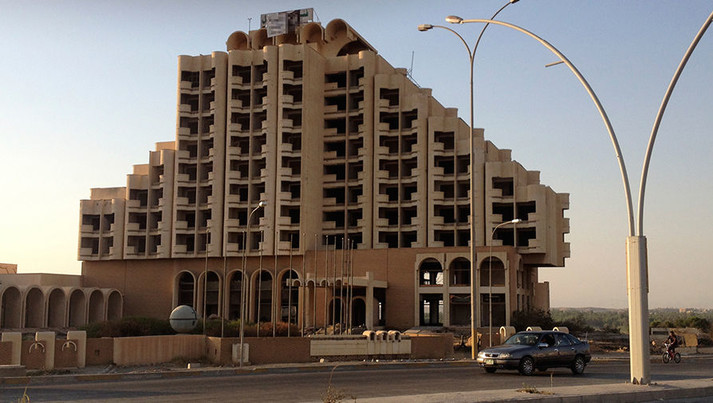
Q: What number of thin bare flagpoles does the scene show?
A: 13